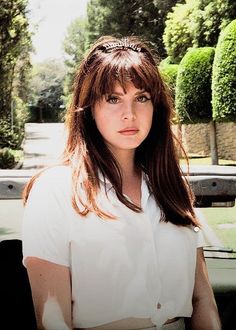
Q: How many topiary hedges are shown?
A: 3